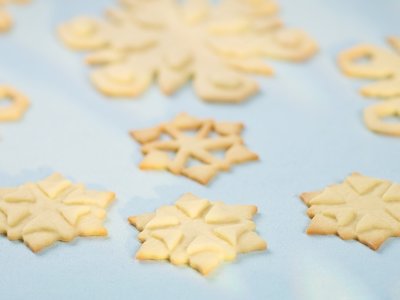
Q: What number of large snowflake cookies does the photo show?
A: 1